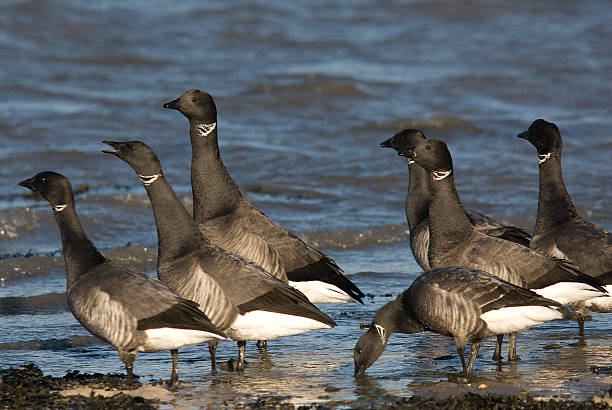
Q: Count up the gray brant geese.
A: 7